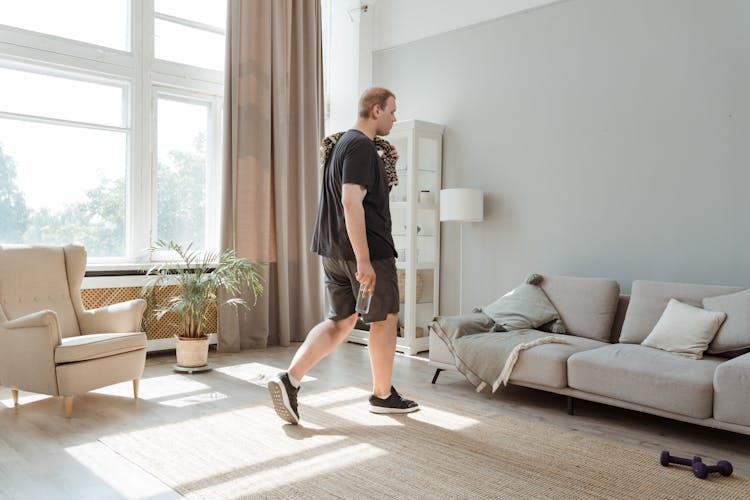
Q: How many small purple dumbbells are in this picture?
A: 2